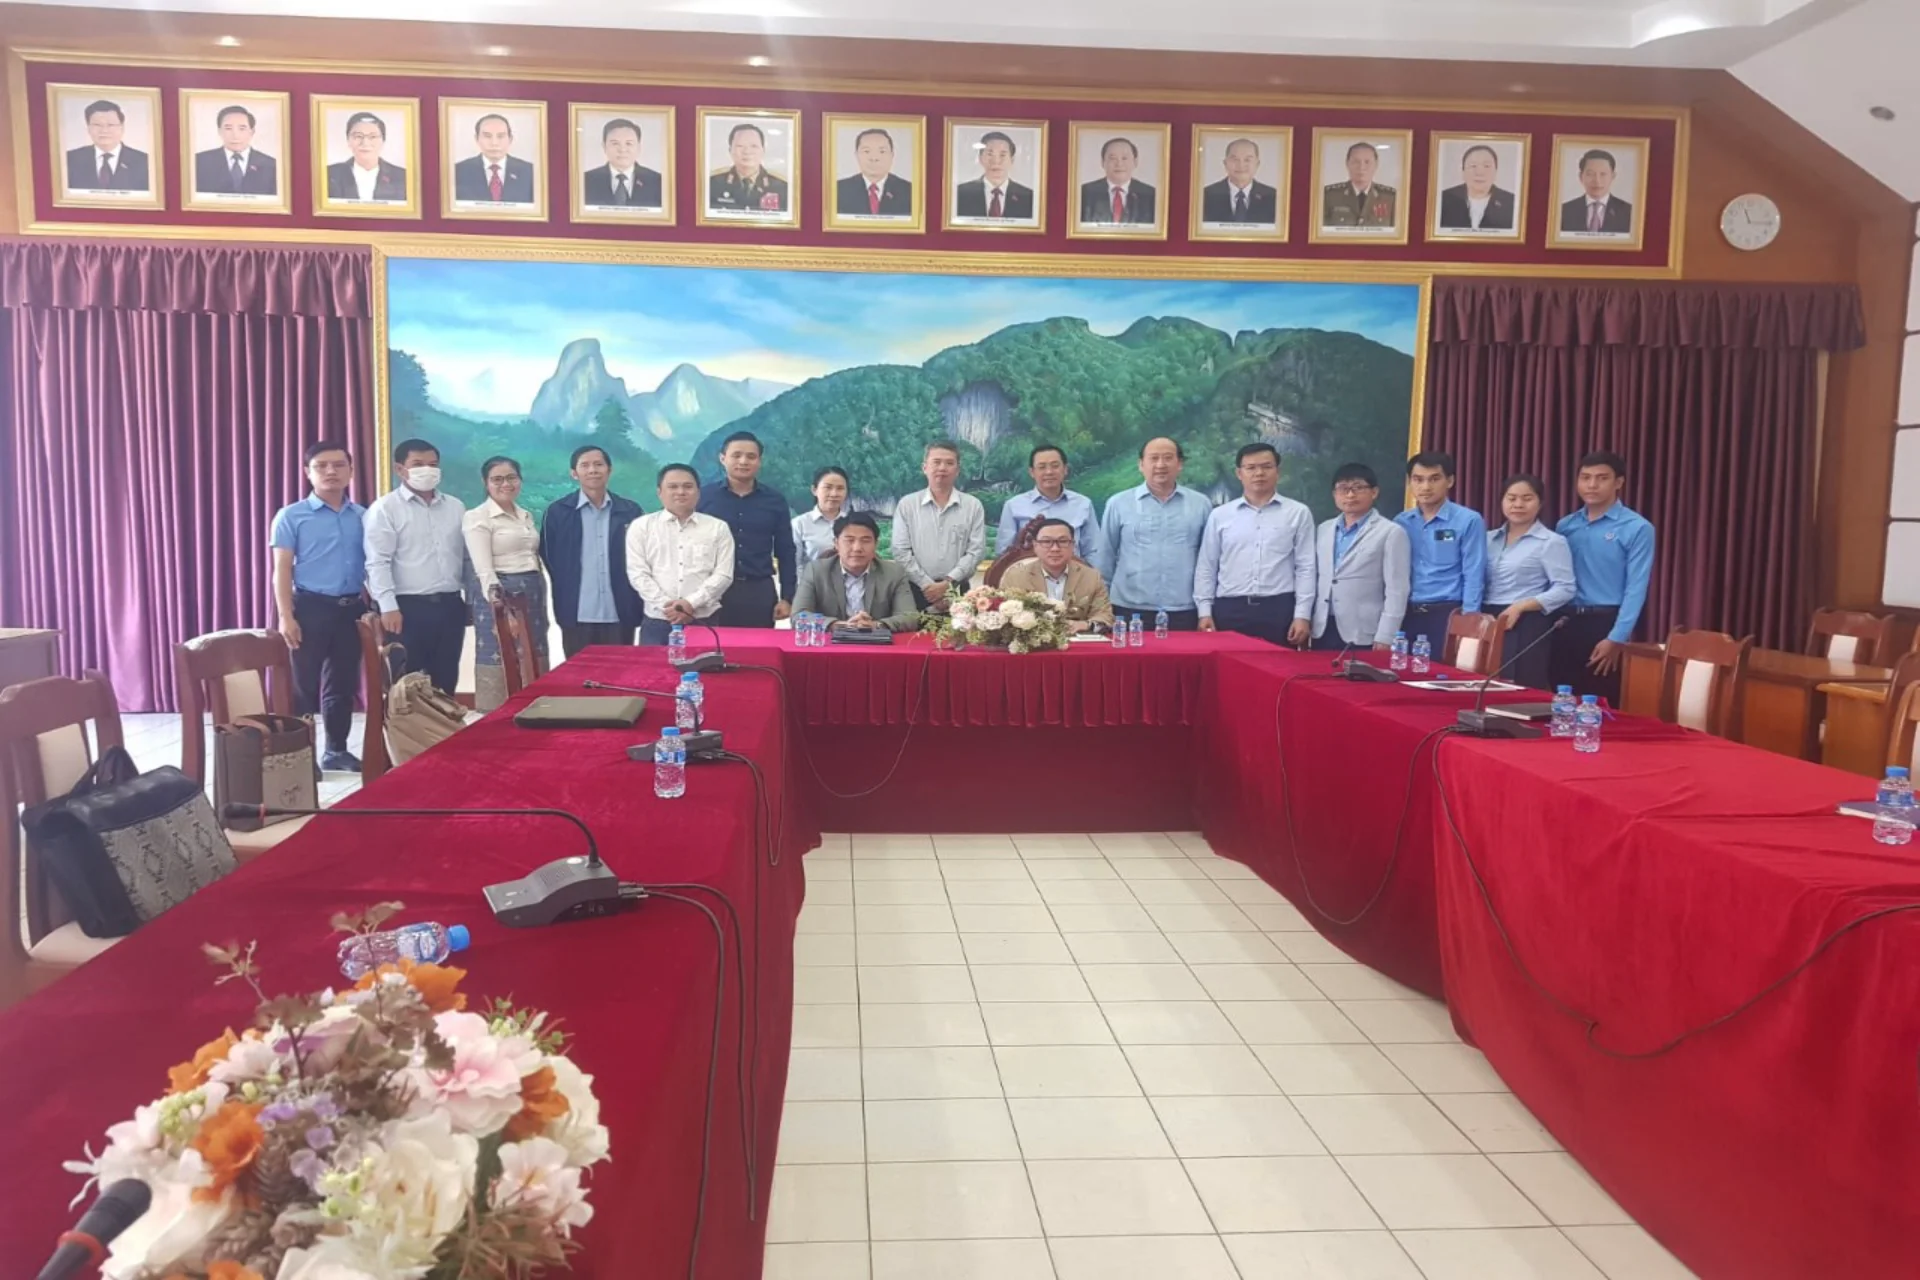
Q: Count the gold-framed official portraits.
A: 13